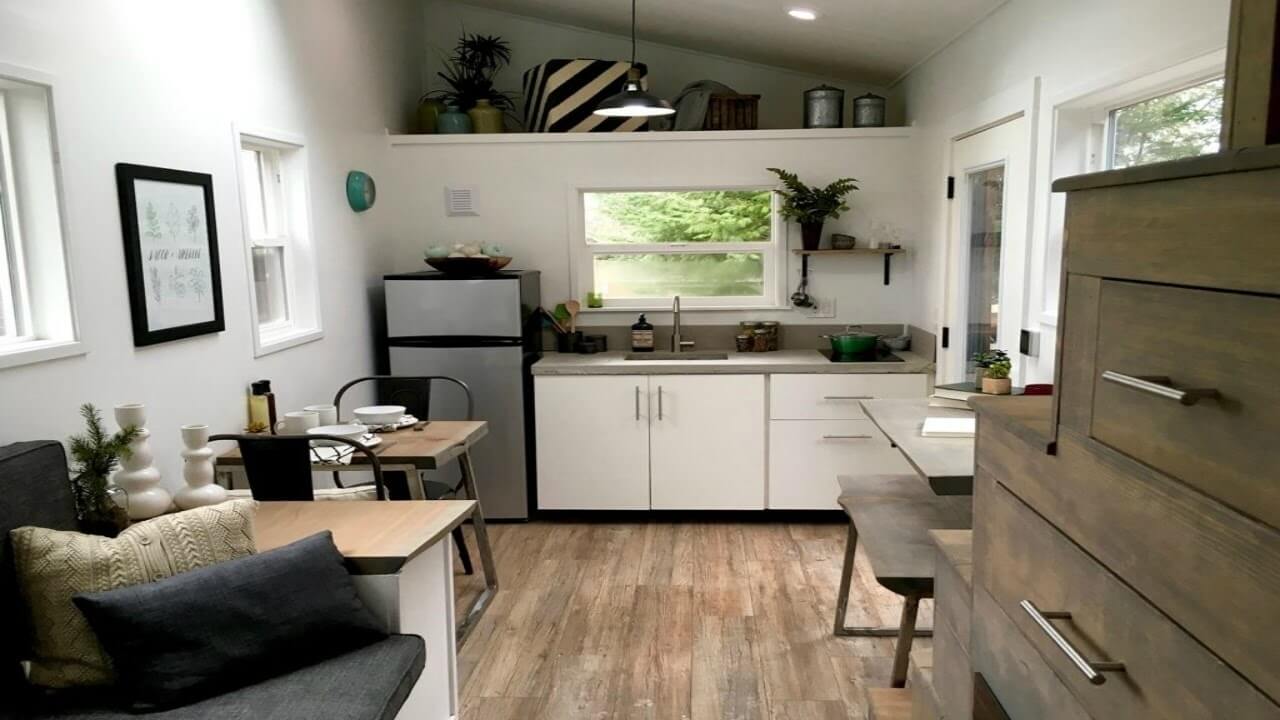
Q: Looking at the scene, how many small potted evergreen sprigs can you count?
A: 1